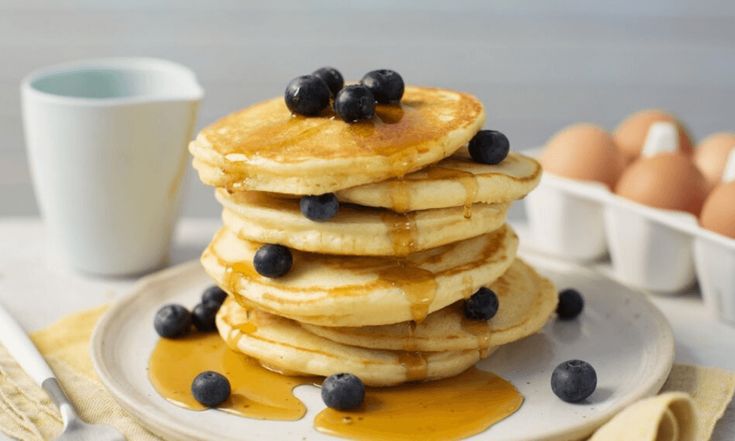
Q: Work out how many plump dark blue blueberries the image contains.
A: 15